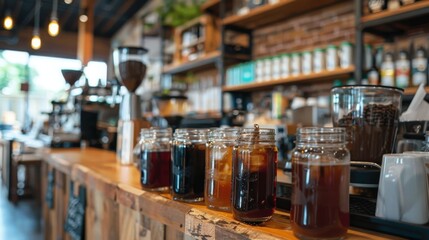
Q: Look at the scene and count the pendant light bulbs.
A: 3